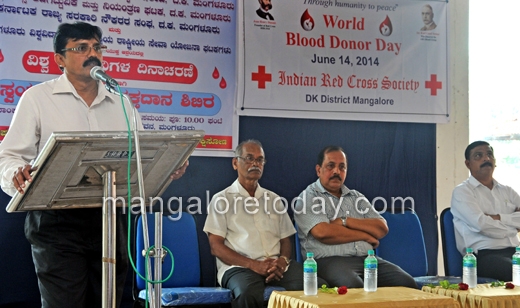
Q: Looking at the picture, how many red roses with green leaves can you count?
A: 3